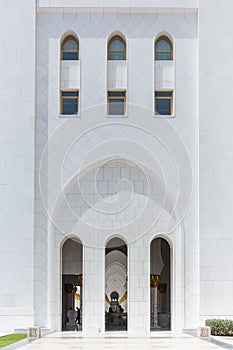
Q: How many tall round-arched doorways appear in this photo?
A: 3